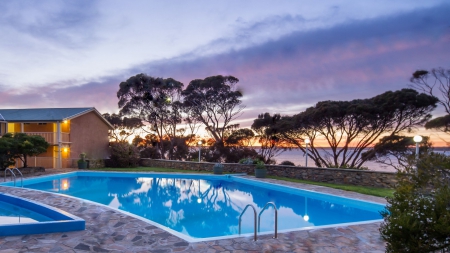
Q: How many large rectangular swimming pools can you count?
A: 1